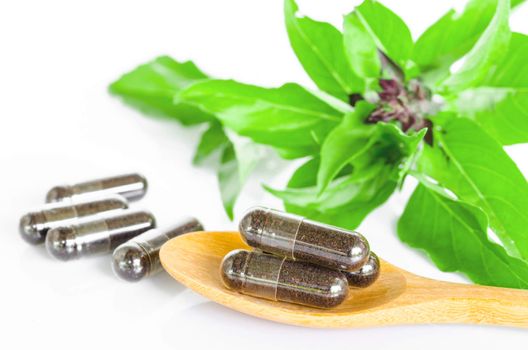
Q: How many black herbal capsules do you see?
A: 7